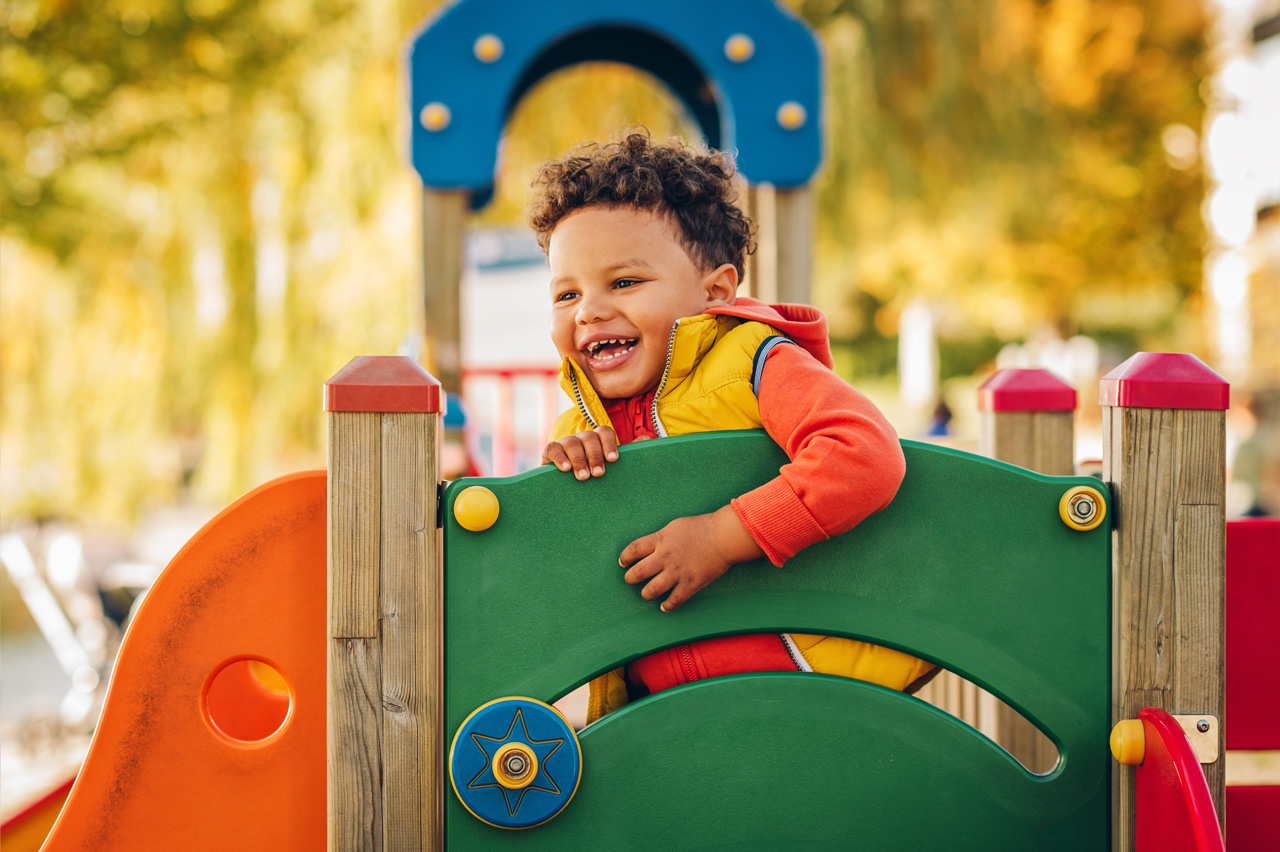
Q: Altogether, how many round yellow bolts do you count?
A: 8